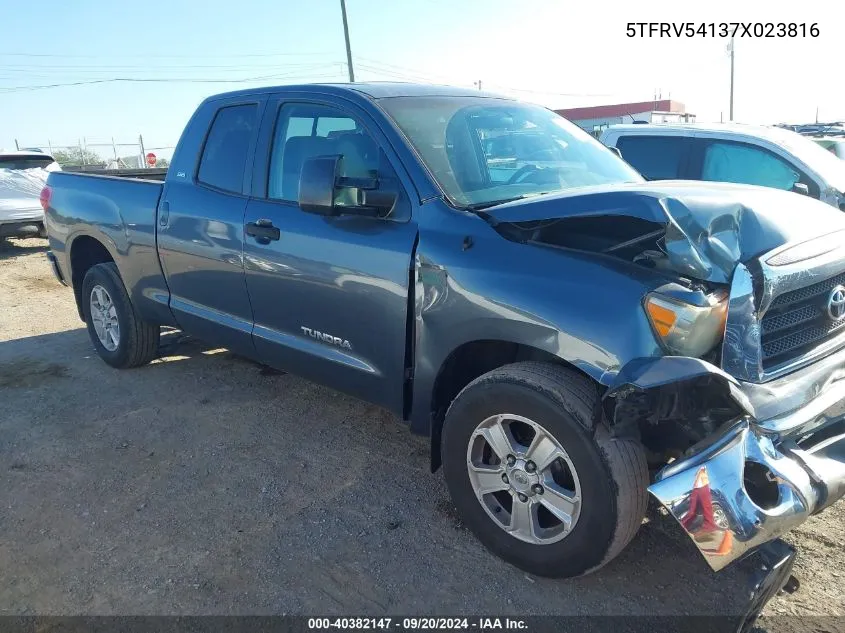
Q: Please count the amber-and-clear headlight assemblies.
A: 1